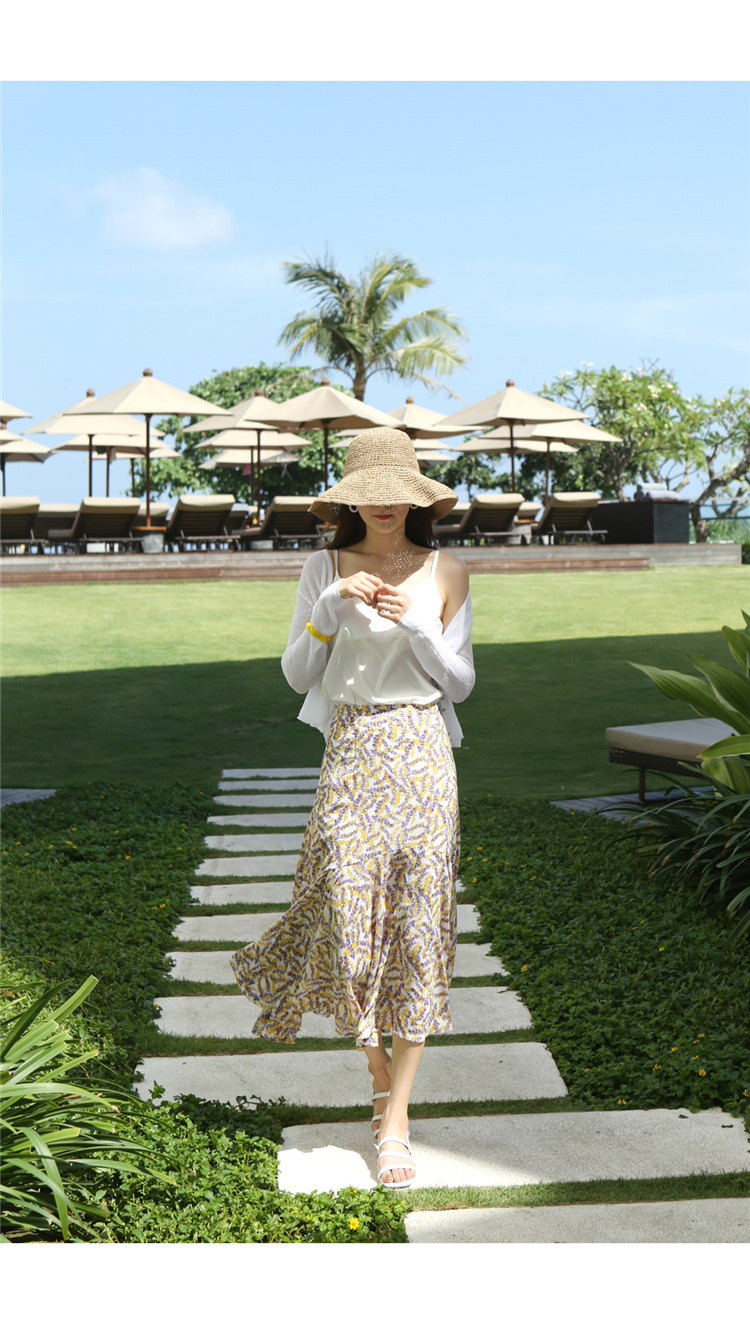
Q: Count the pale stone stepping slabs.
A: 13